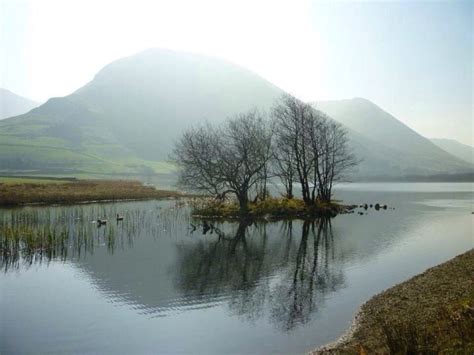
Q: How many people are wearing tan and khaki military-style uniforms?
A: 0